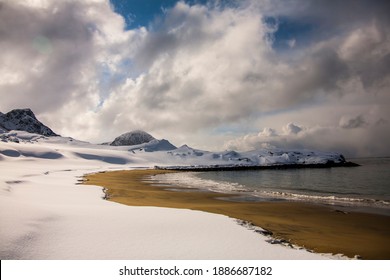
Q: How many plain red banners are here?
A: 0